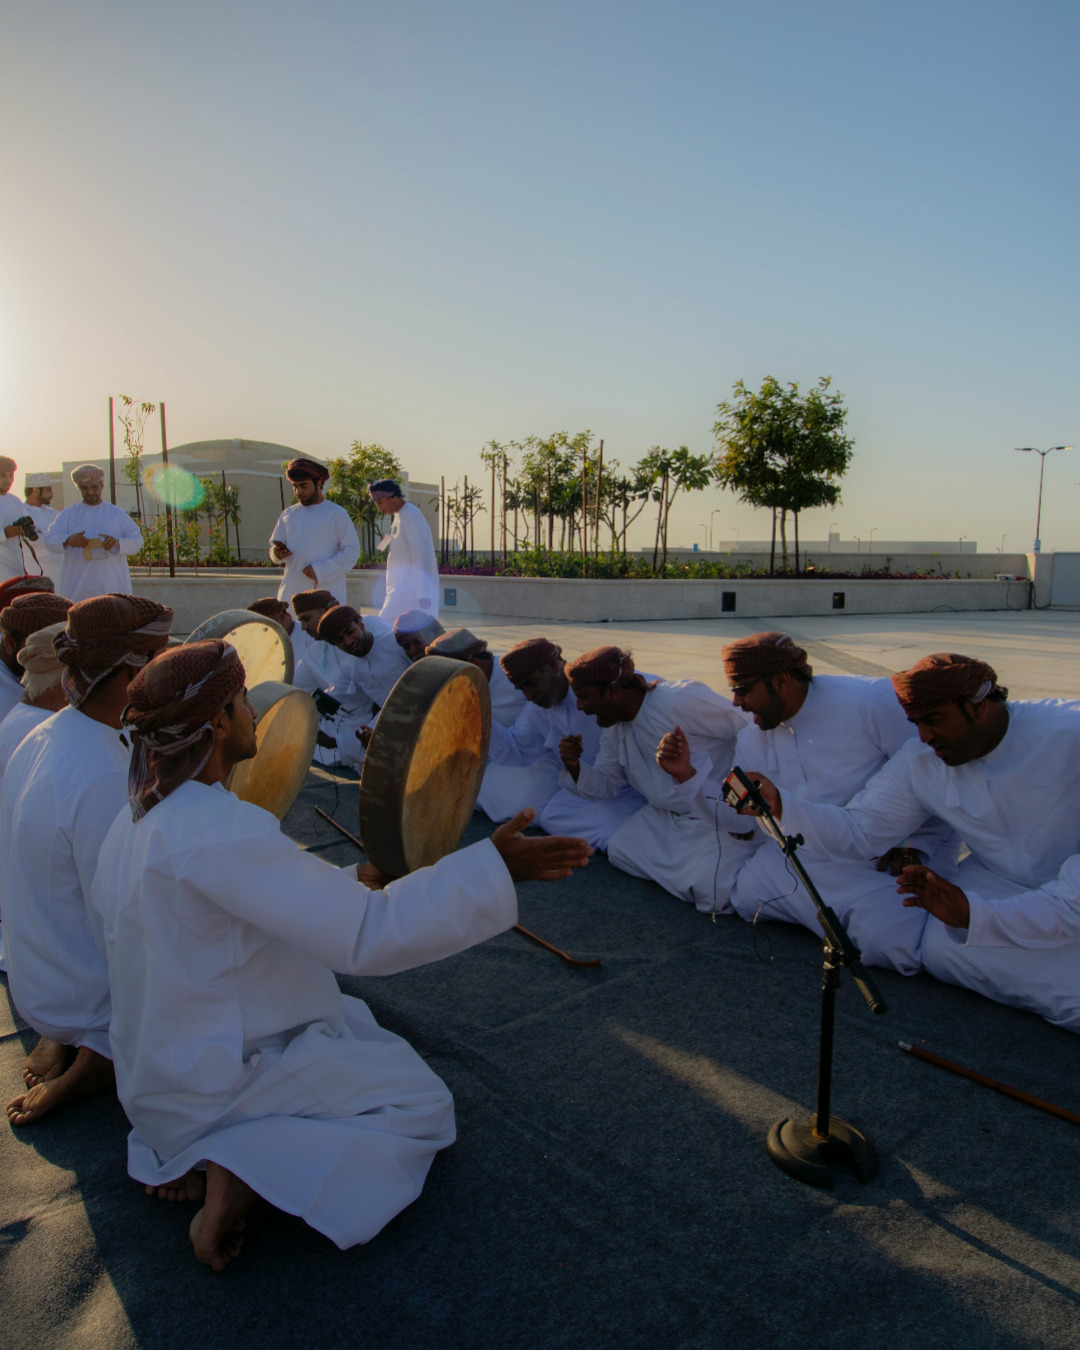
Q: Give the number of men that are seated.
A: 14